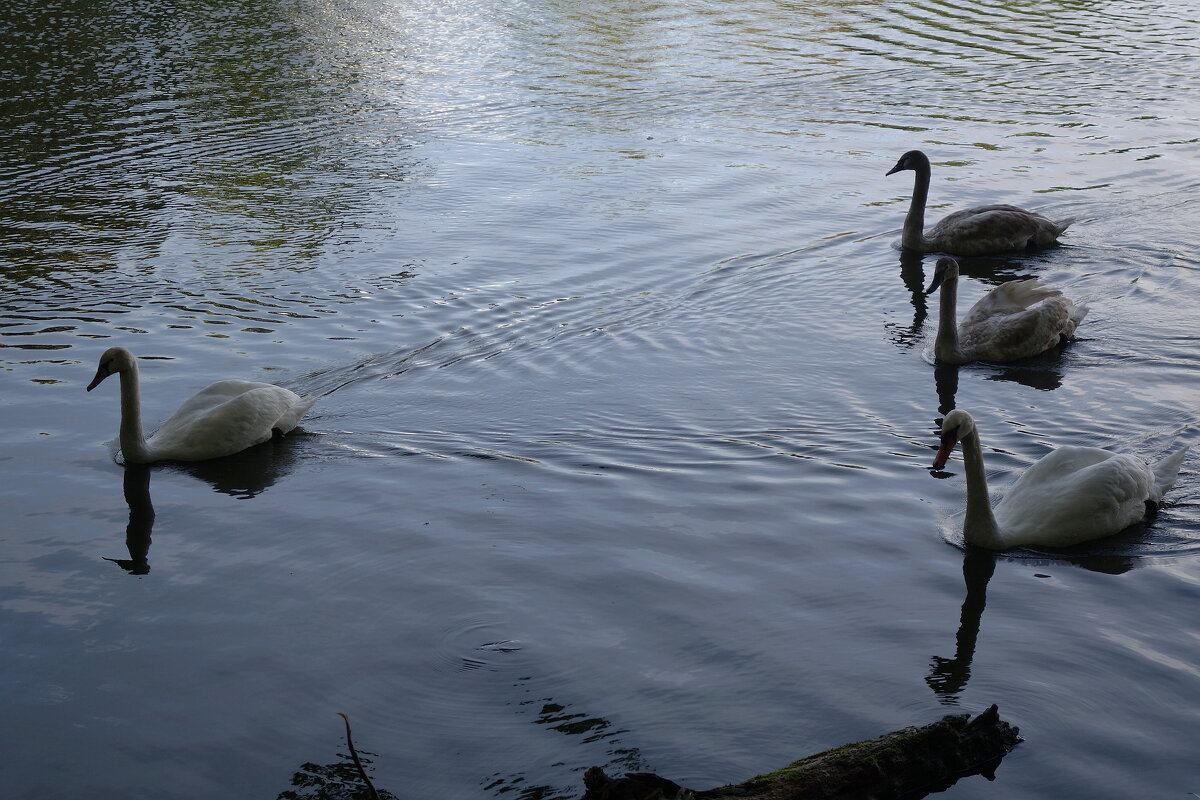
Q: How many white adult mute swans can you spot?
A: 2